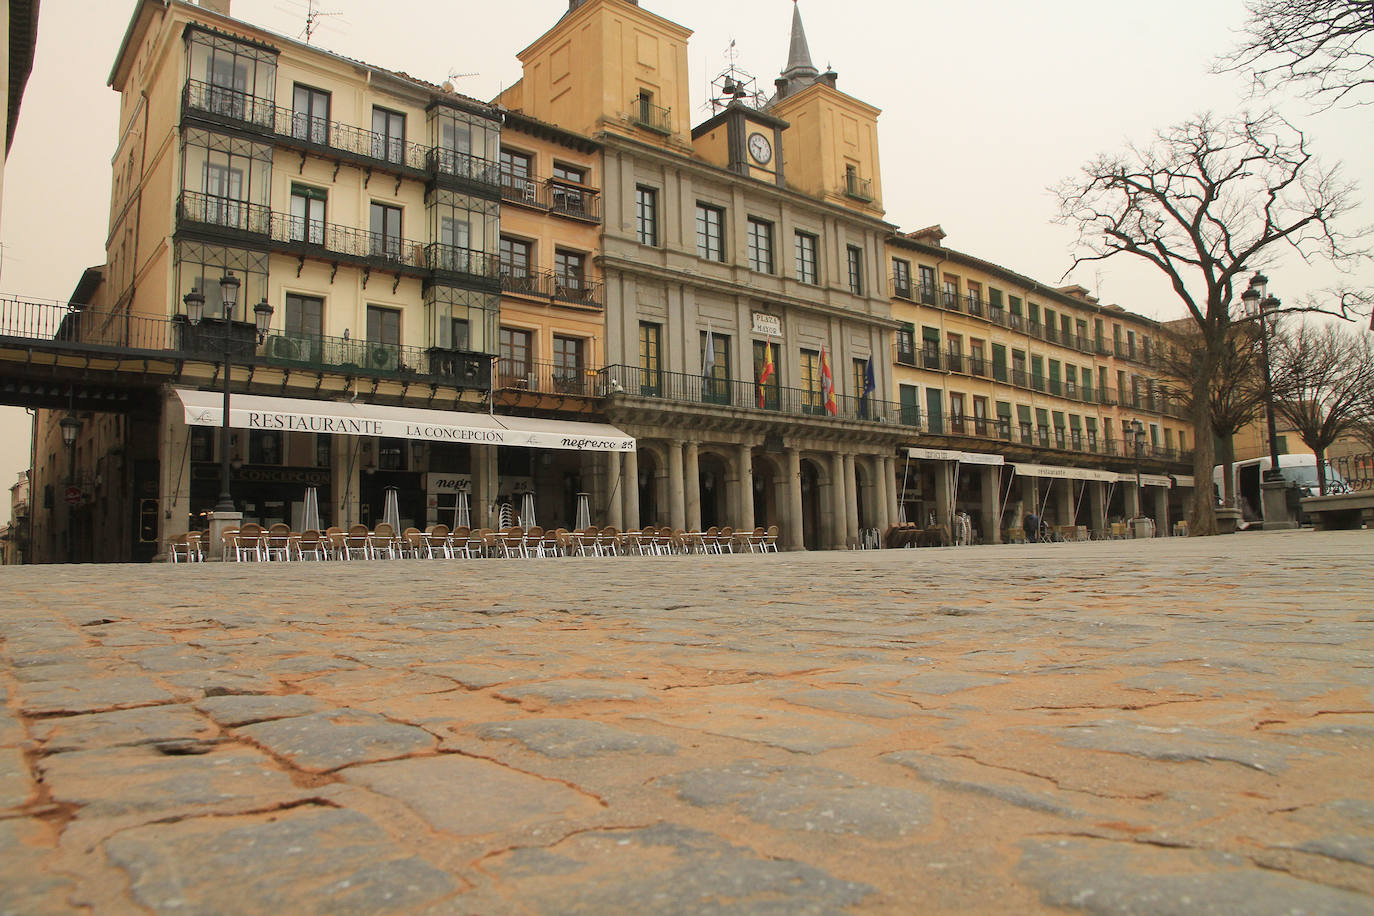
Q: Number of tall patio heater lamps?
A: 5